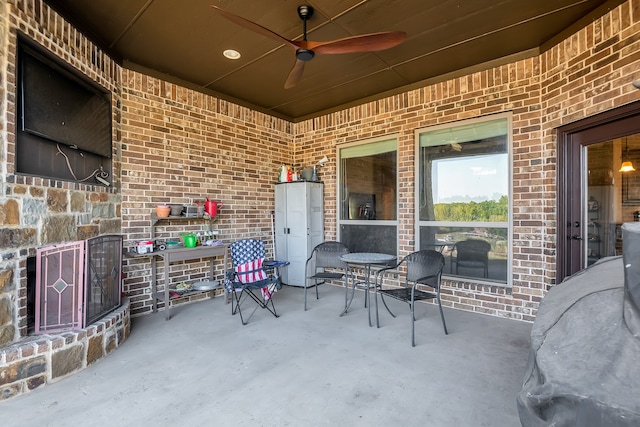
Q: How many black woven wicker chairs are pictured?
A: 2